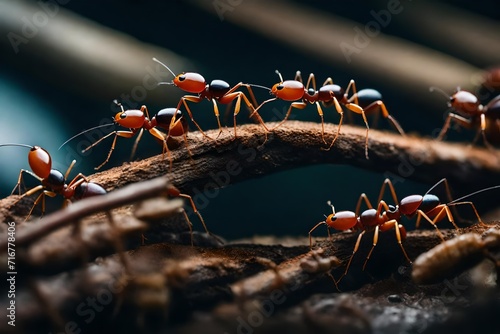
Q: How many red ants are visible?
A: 6